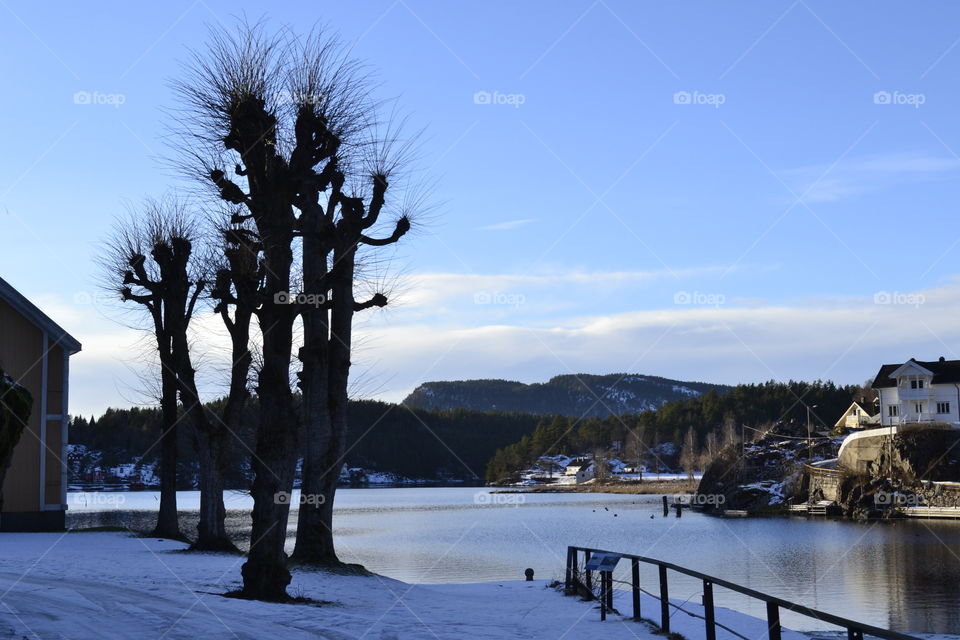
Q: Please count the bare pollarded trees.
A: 4